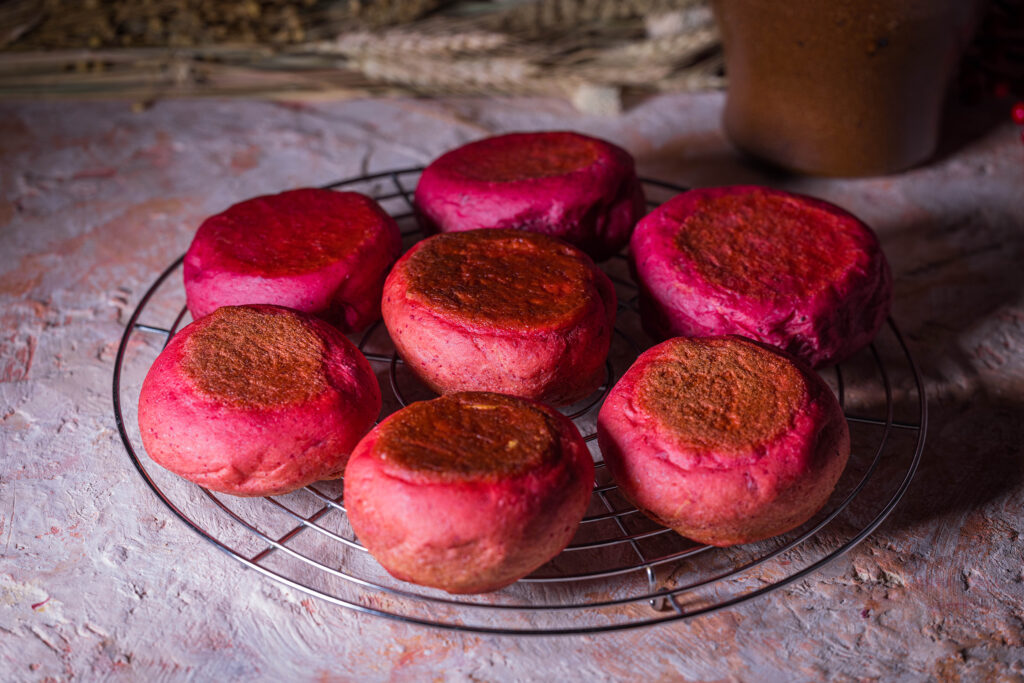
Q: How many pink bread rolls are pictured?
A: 7